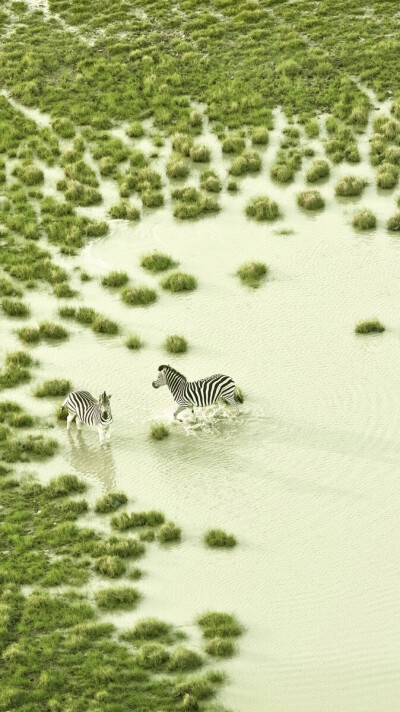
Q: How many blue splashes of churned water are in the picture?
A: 0